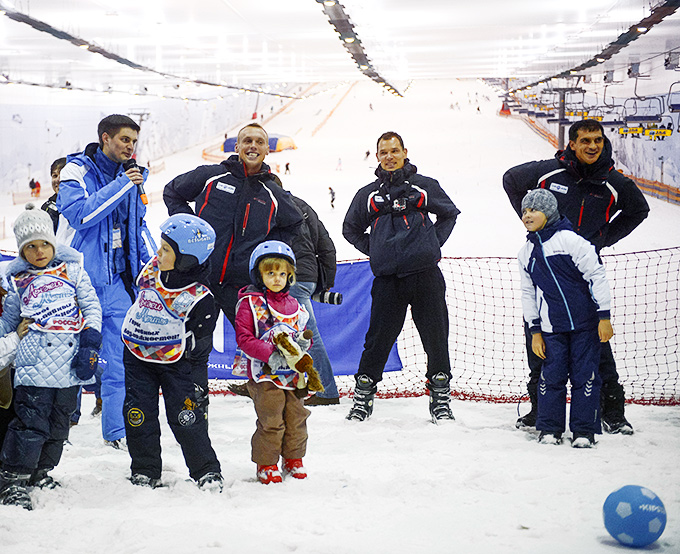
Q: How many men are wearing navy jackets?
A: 3